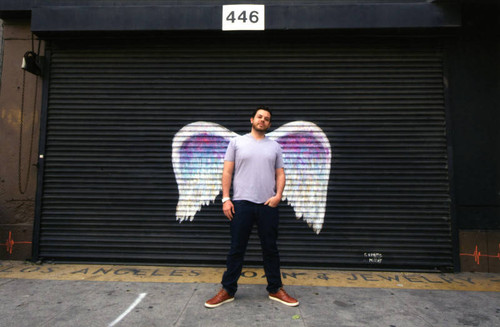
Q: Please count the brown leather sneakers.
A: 2